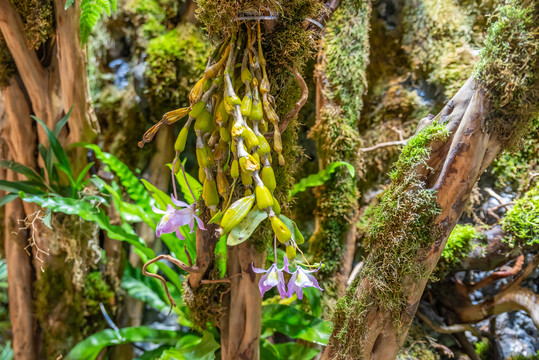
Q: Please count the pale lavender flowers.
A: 4